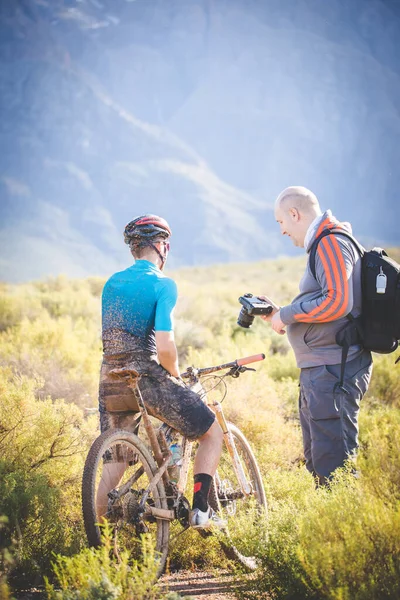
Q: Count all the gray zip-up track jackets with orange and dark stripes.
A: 1